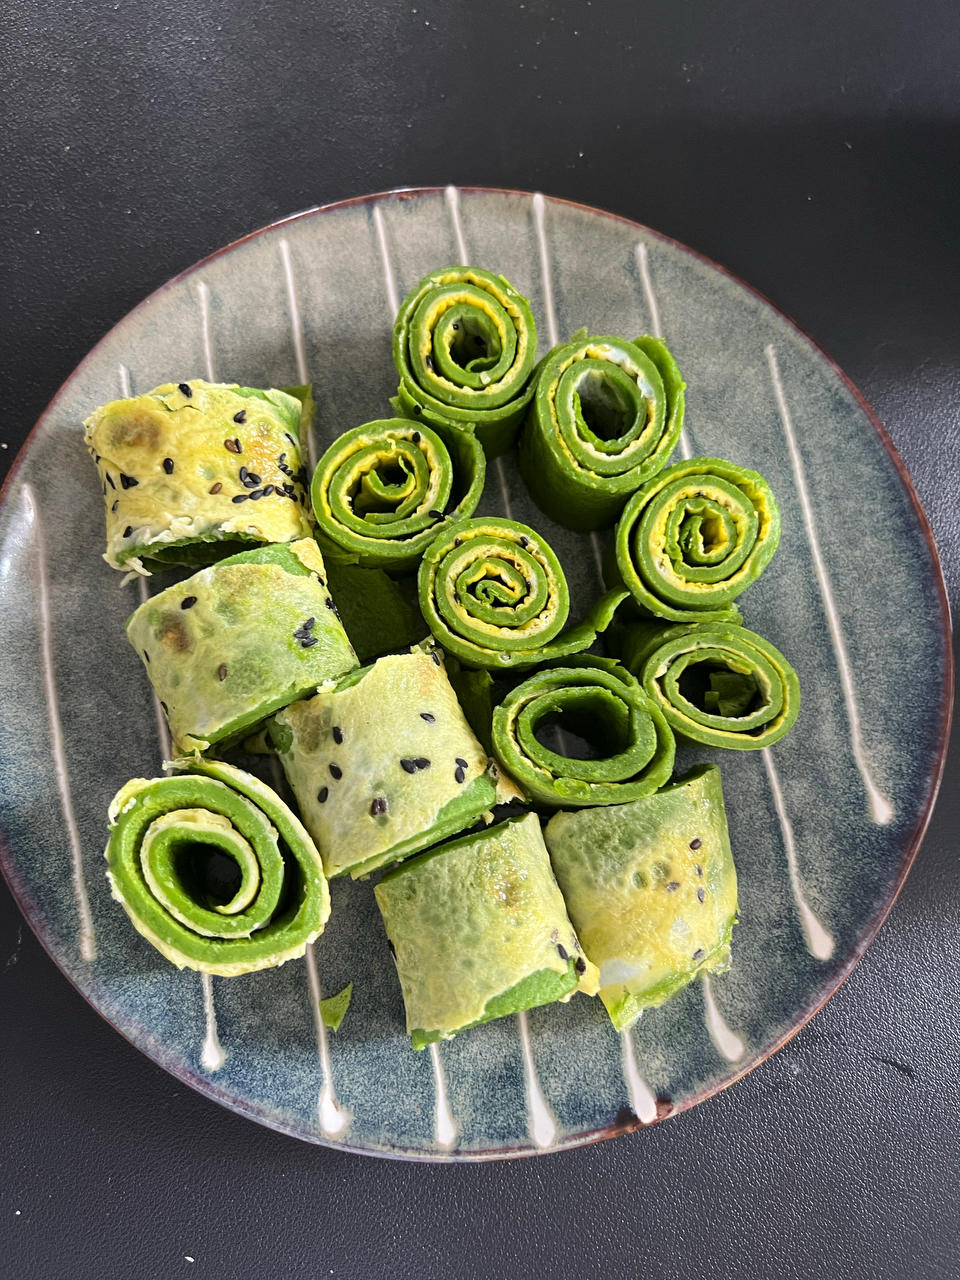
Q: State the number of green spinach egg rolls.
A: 13